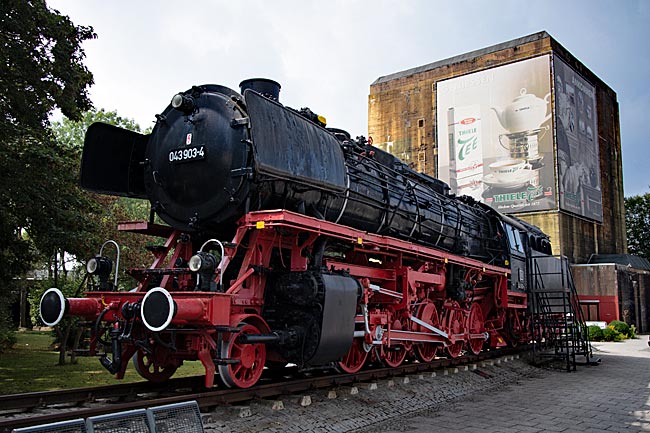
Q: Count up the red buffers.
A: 2